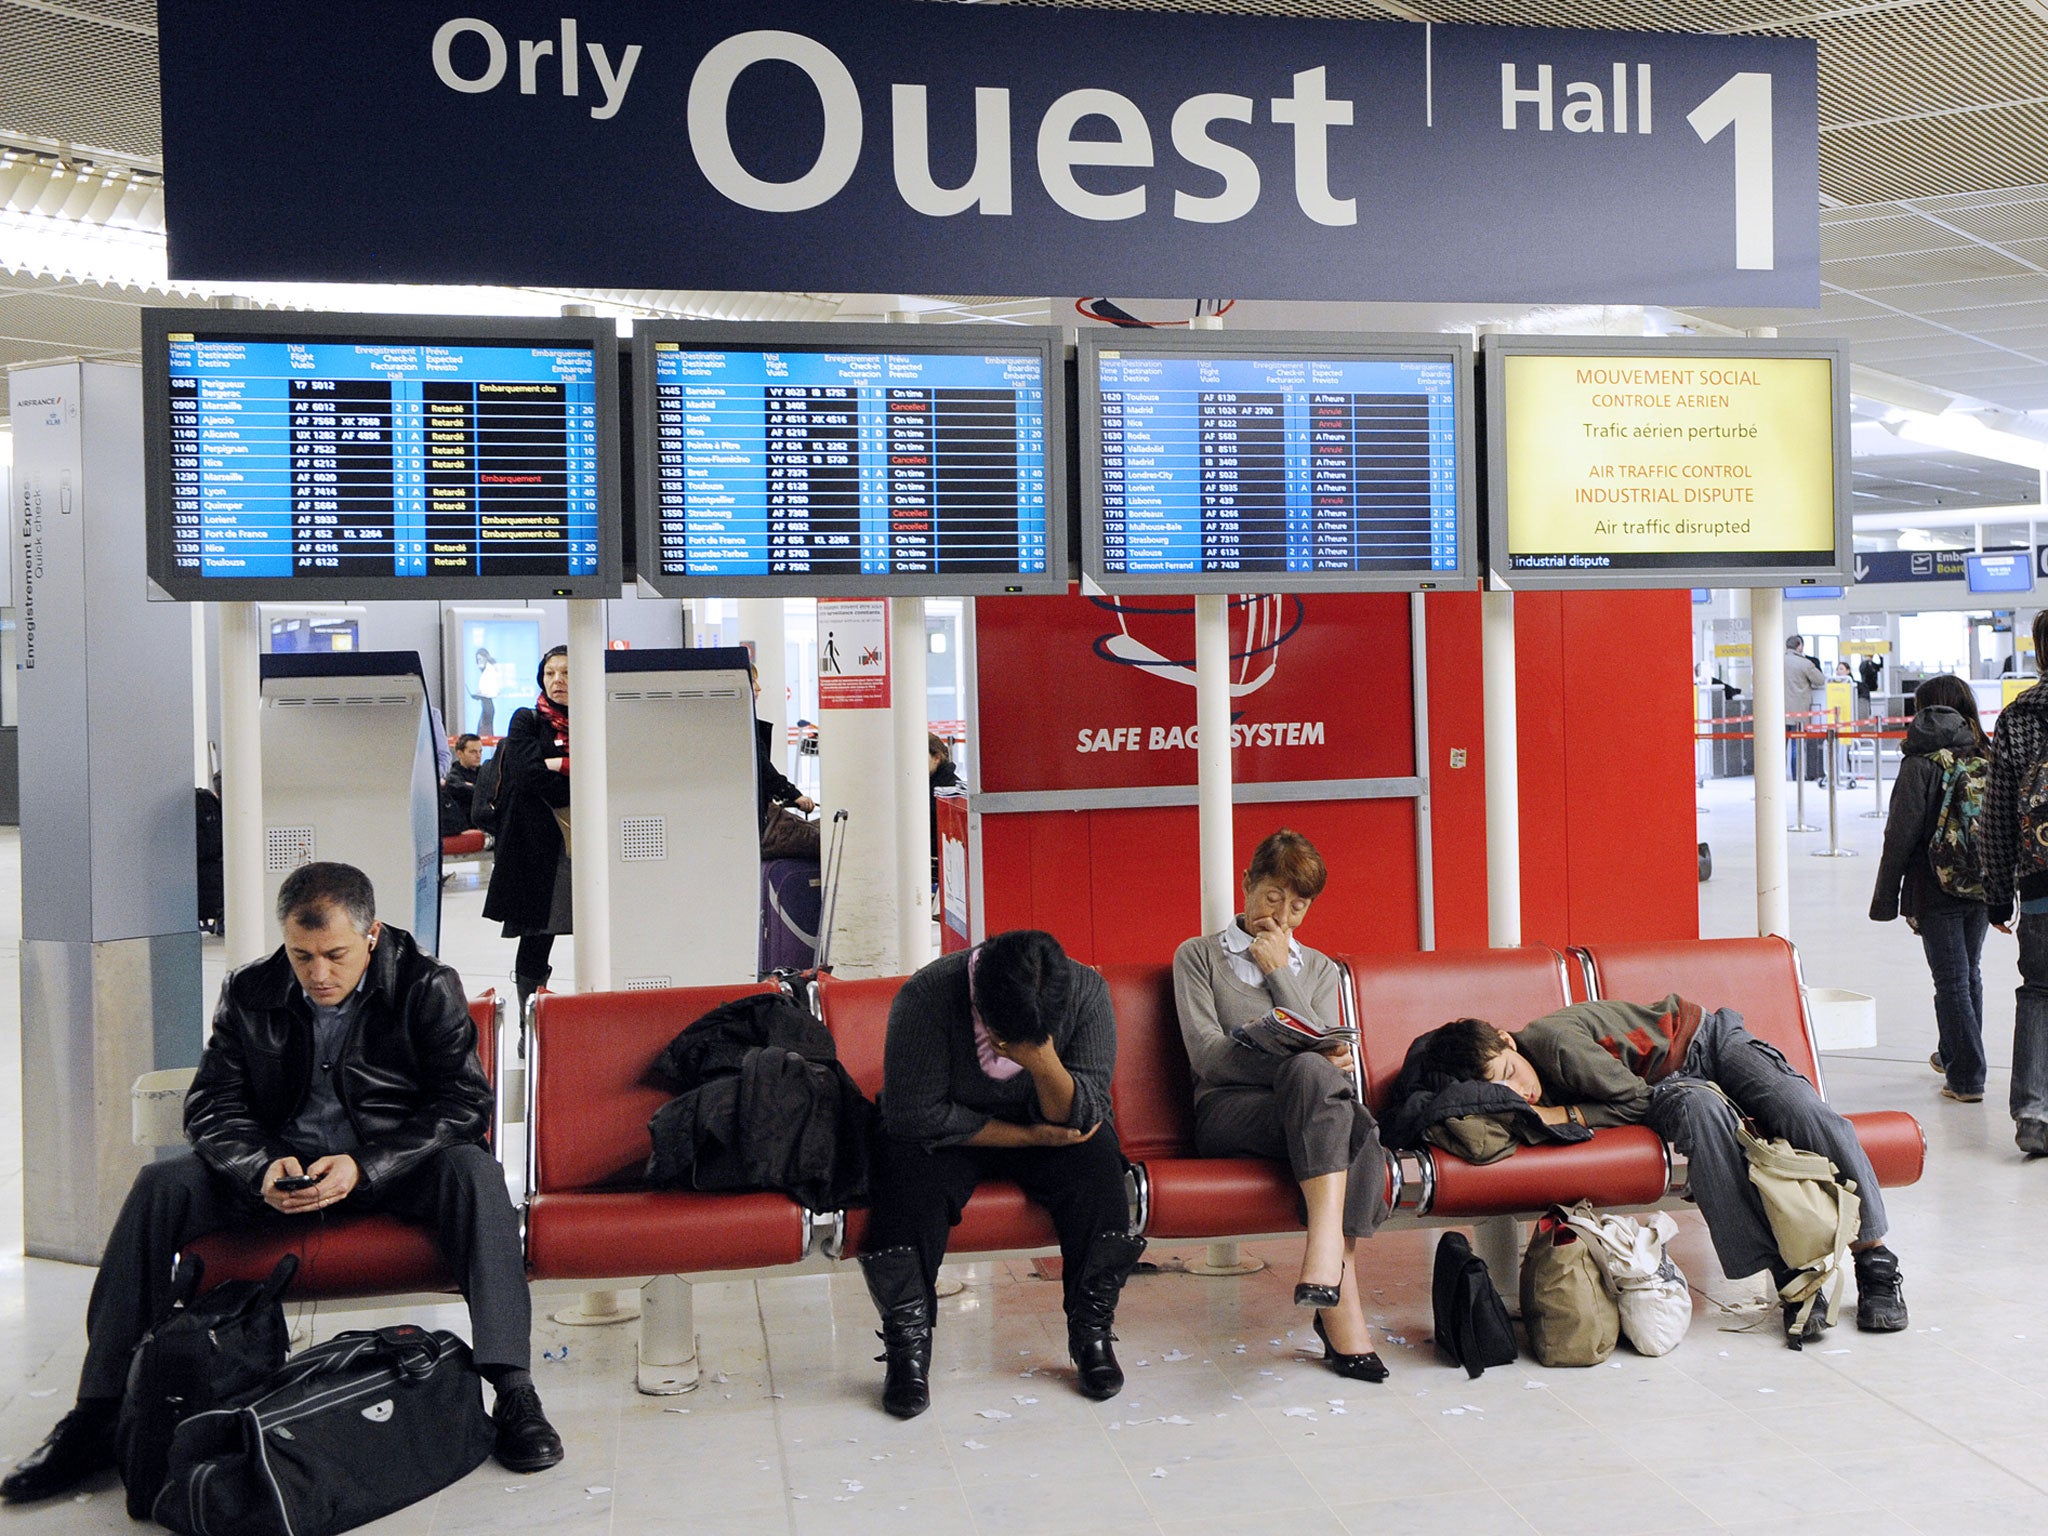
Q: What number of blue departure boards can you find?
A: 3